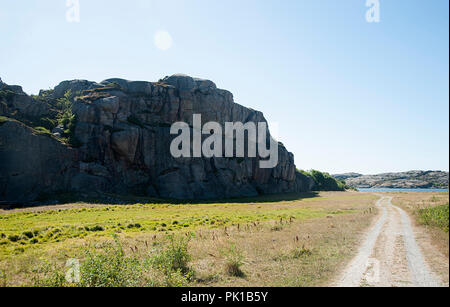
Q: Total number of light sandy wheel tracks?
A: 2